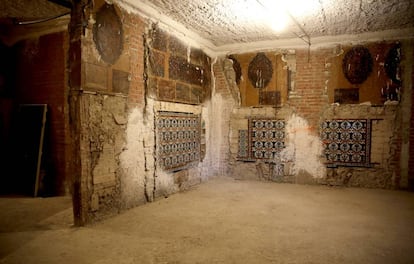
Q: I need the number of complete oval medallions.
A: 3